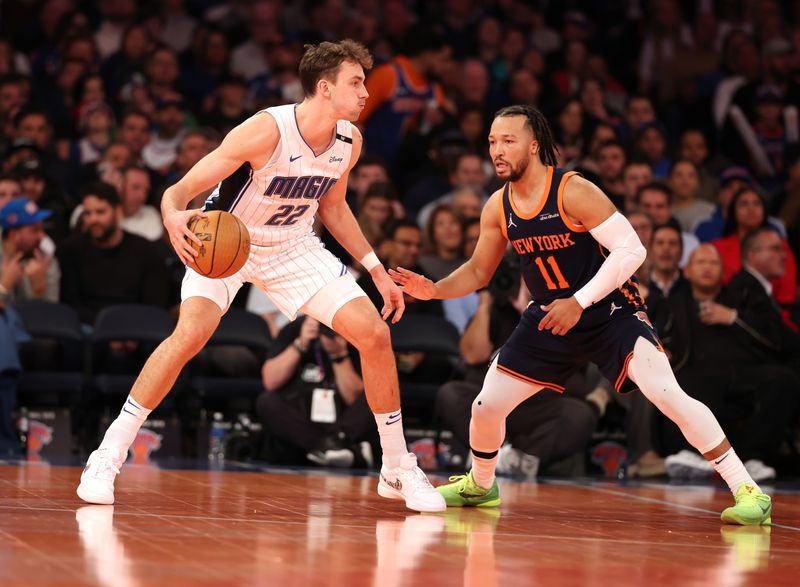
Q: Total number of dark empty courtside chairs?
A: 4